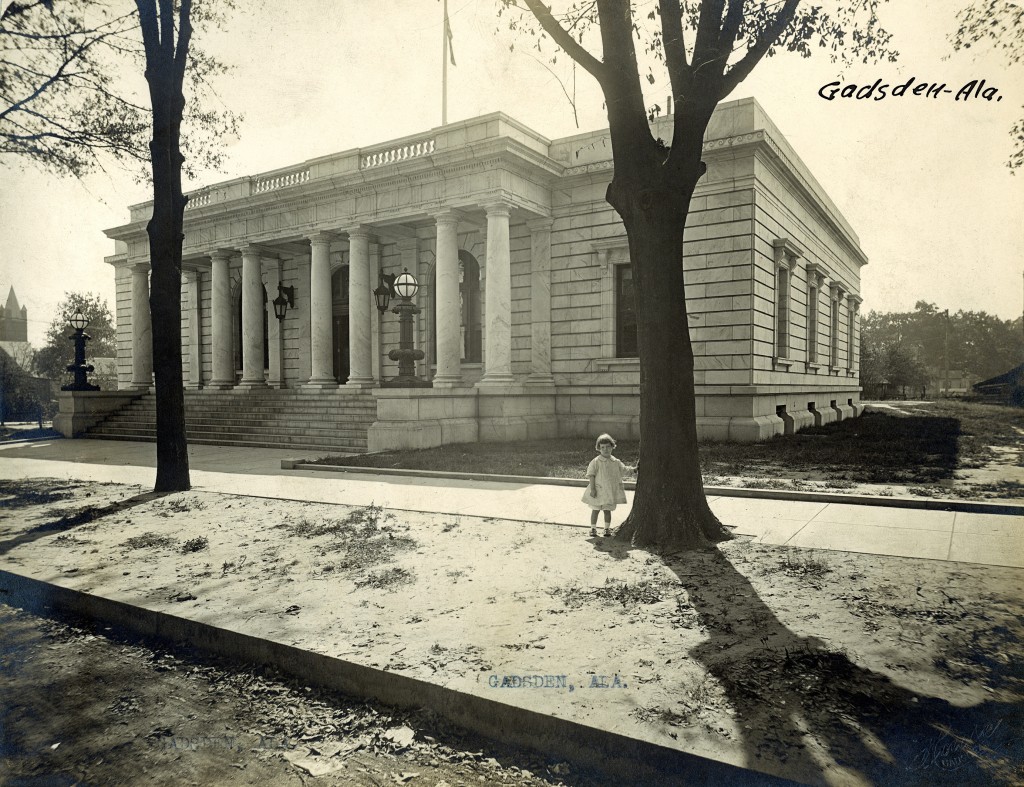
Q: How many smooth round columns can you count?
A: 7